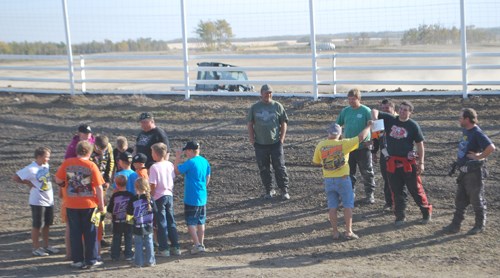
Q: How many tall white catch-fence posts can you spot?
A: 4